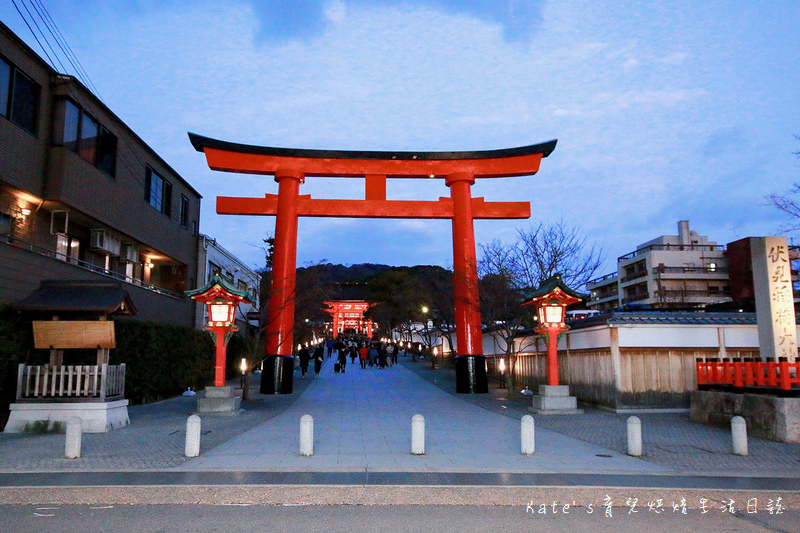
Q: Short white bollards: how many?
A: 7